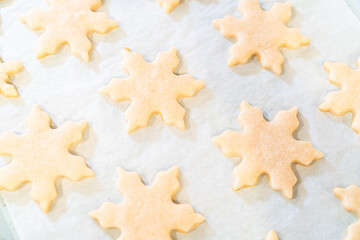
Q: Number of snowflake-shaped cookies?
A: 11